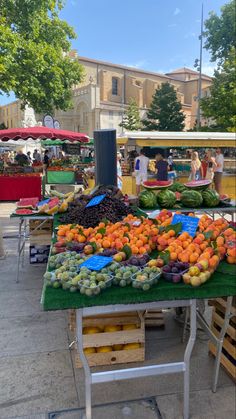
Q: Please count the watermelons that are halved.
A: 2